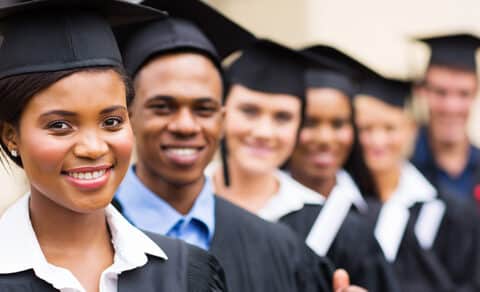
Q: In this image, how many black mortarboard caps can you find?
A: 6